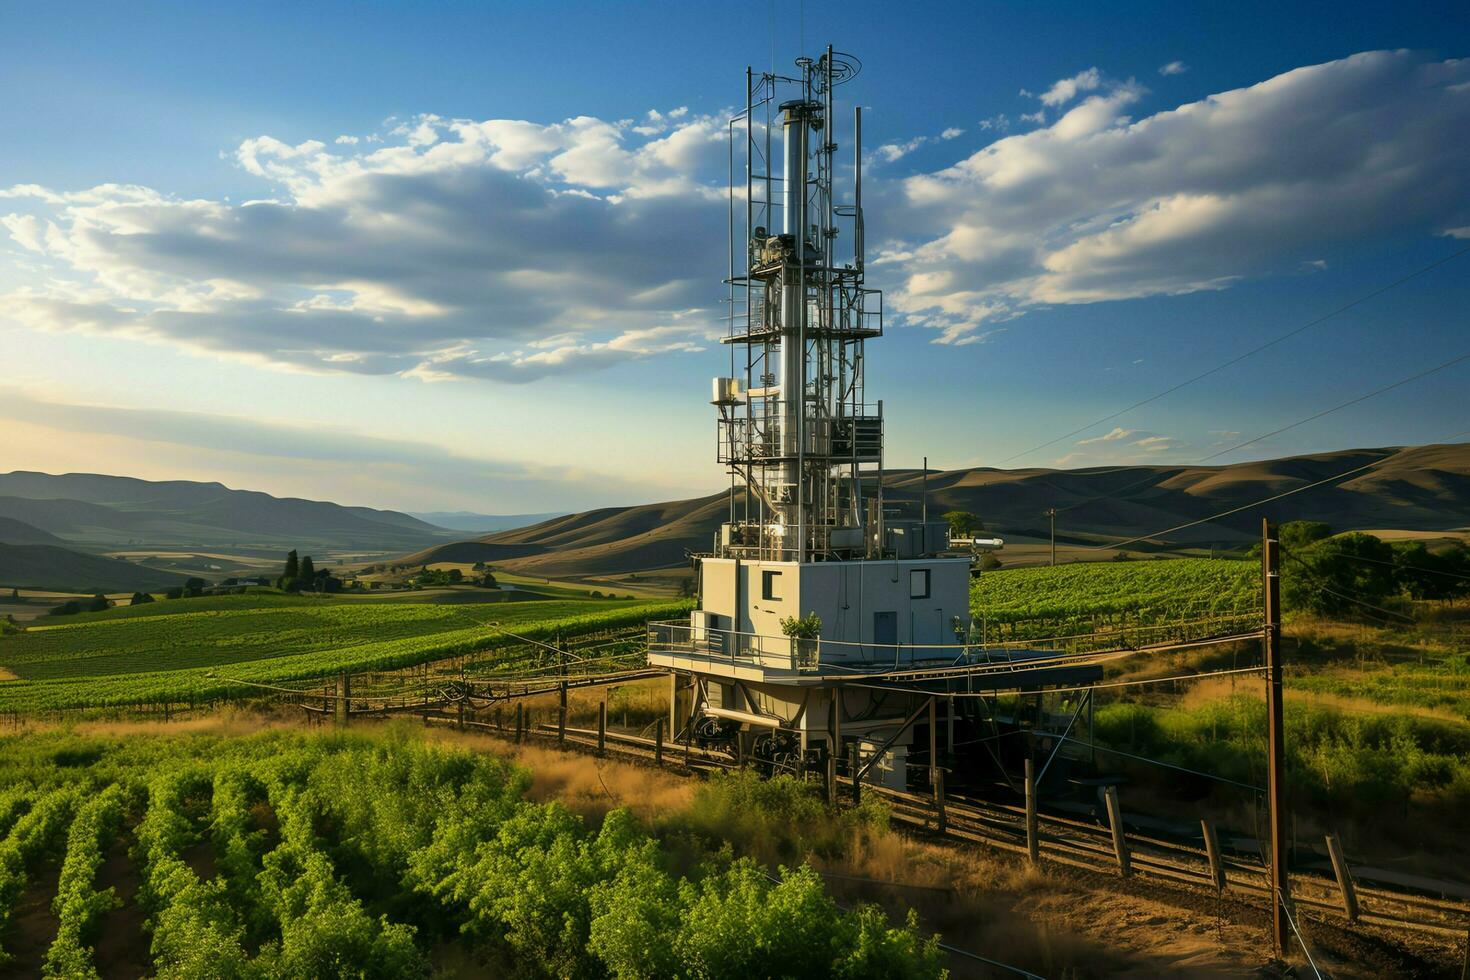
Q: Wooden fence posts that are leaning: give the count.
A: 3